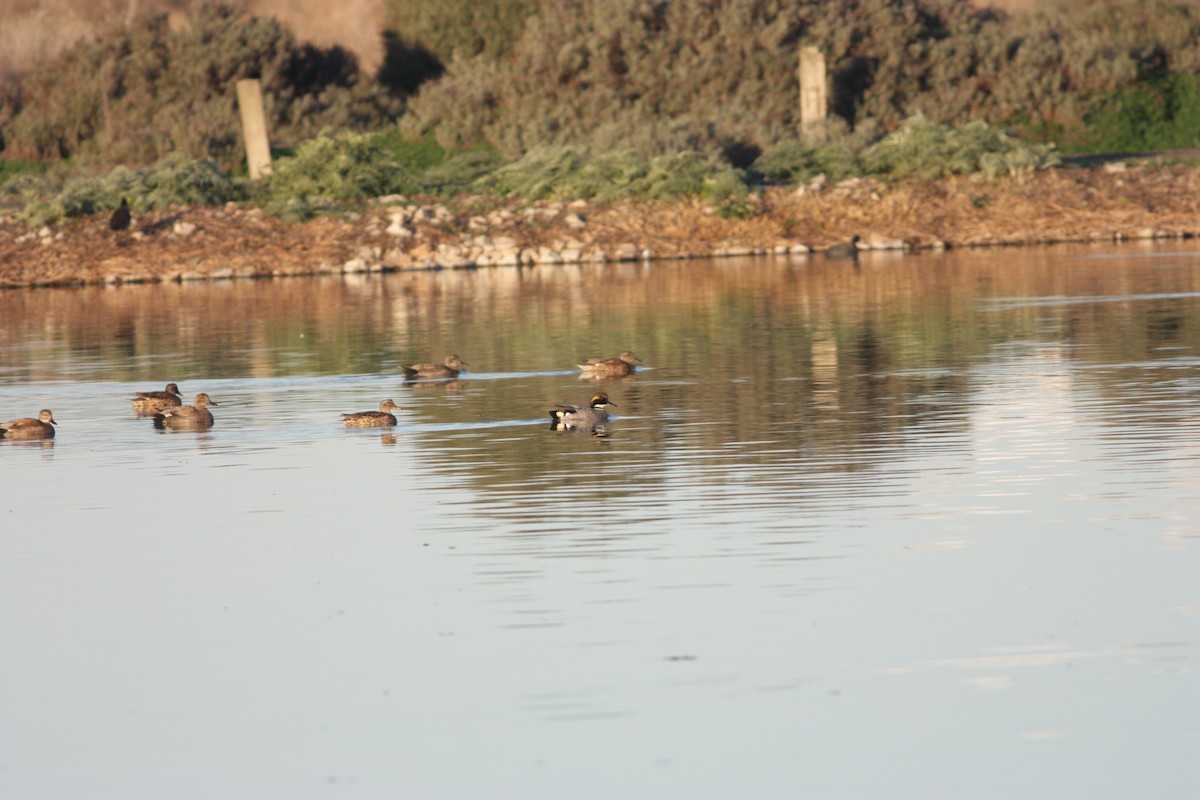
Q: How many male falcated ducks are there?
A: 1